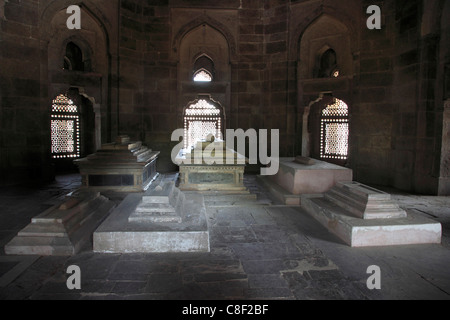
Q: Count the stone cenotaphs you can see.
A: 6